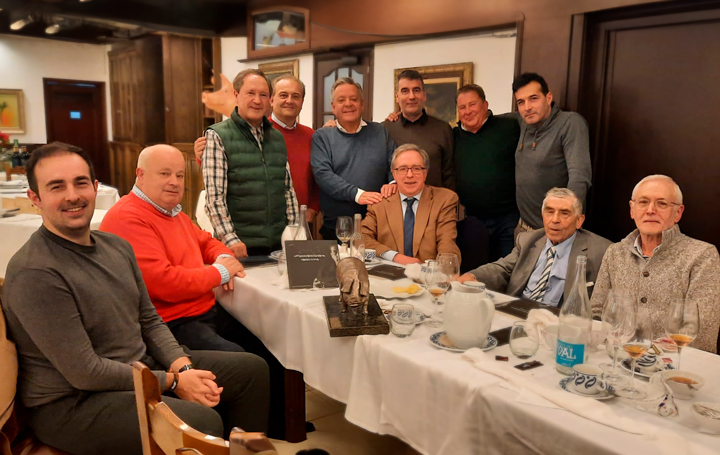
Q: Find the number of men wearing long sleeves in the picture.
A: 11